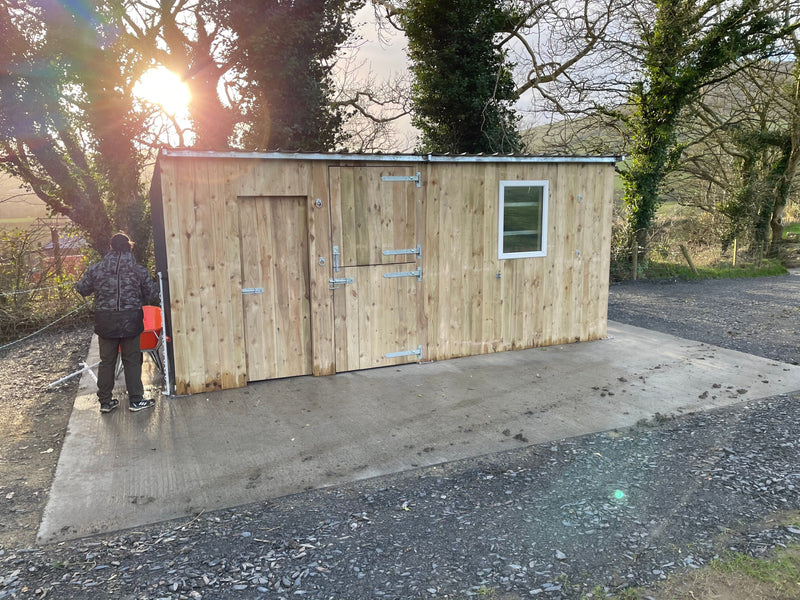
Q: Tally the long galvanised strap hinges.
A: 4